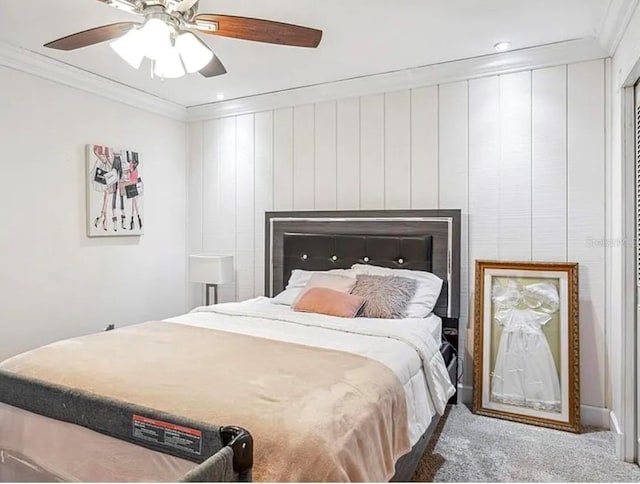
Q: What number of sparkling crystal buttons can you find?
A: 4